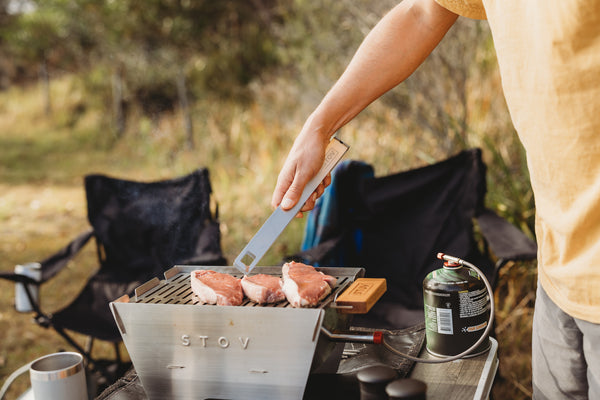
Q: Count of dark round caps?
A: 2